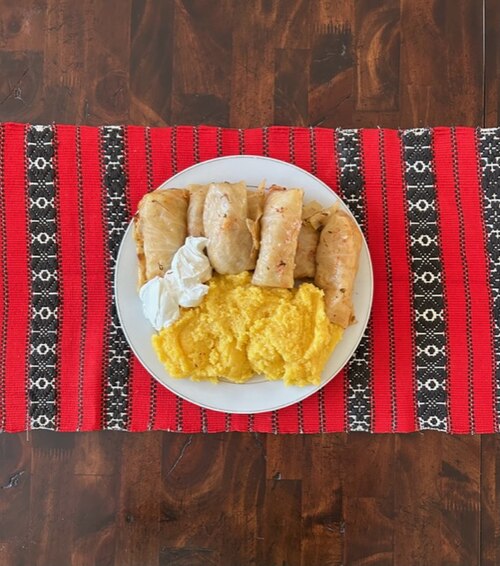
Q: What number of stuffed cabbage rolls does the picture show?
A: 7